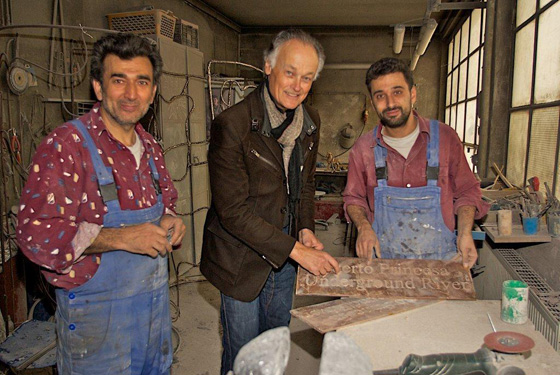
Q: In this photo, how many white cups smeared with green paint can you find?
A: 1